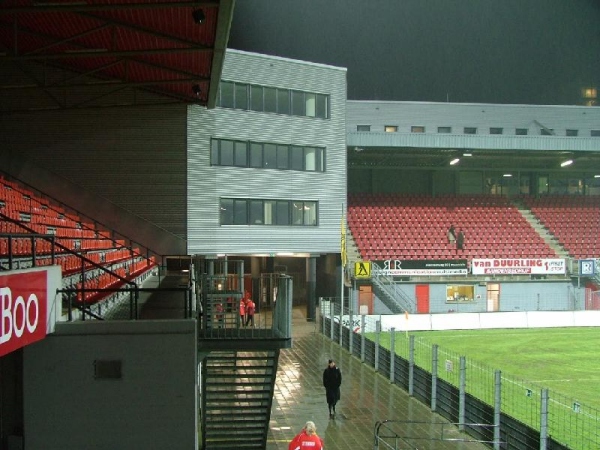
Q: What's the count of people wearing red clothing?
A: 3